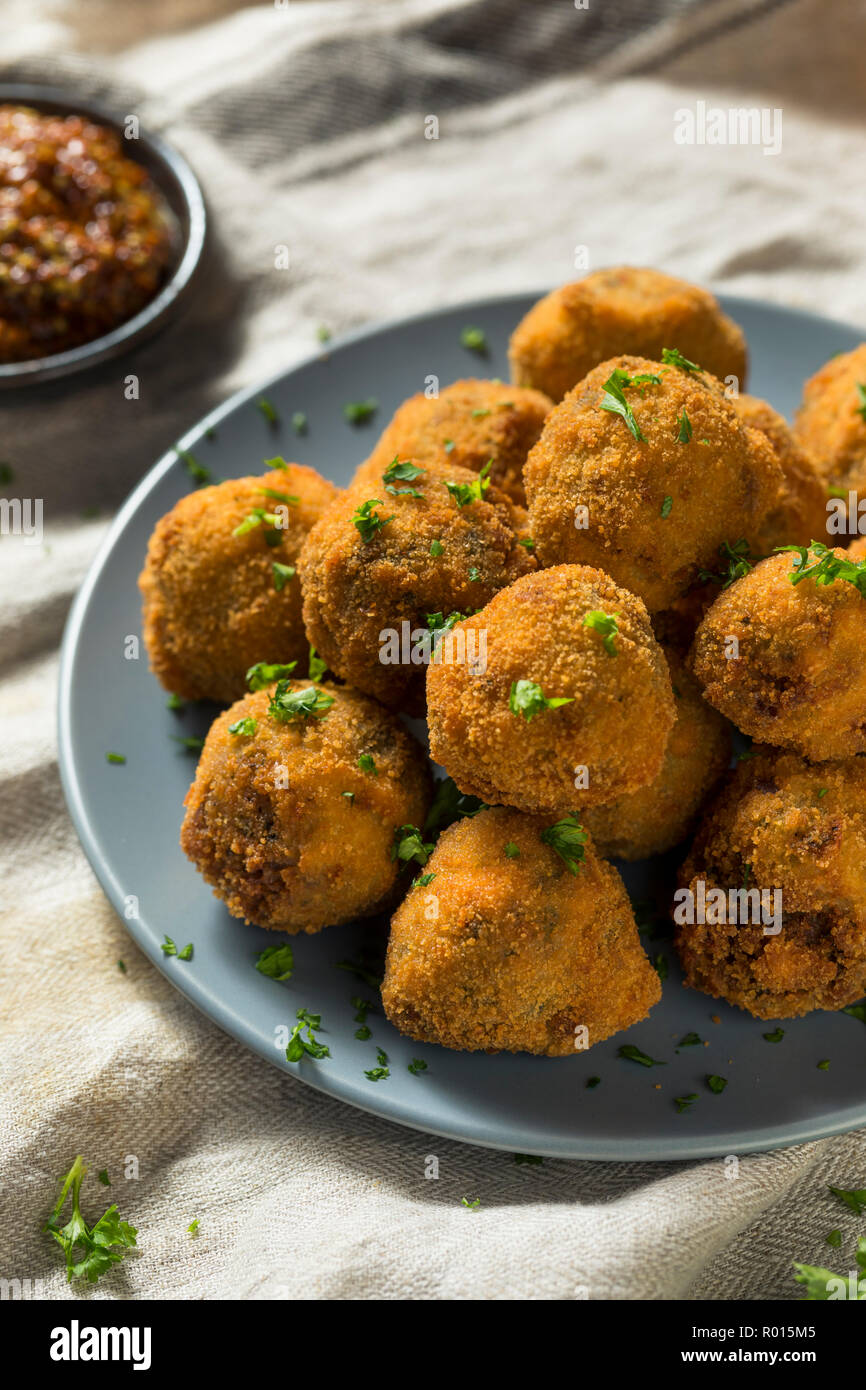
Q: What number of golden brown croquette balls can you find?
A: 13